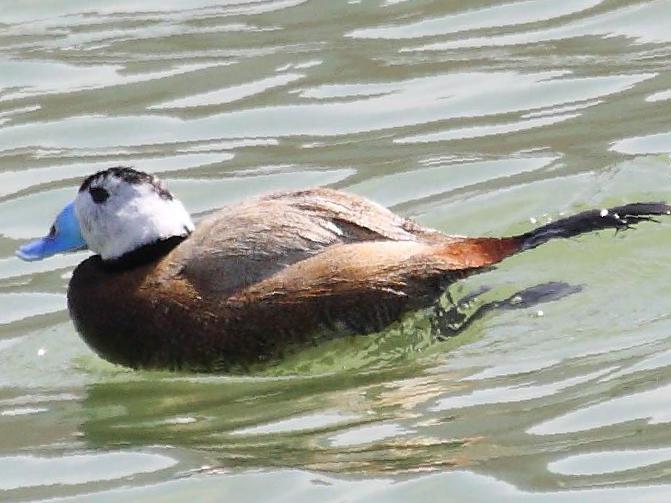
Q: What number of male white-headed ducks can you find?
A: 1